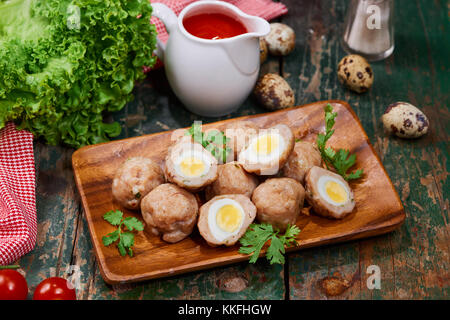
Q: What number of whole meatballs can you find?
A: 6